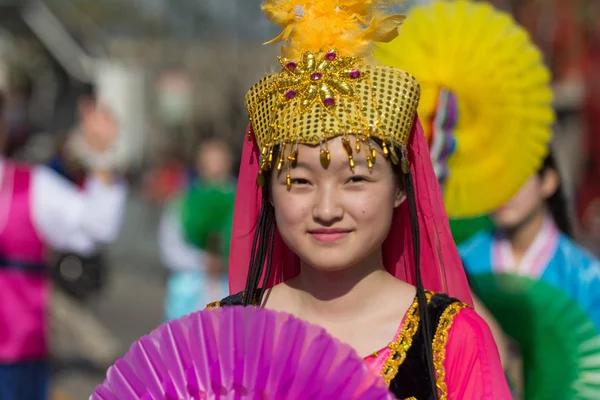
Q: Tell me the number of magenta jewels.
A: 6